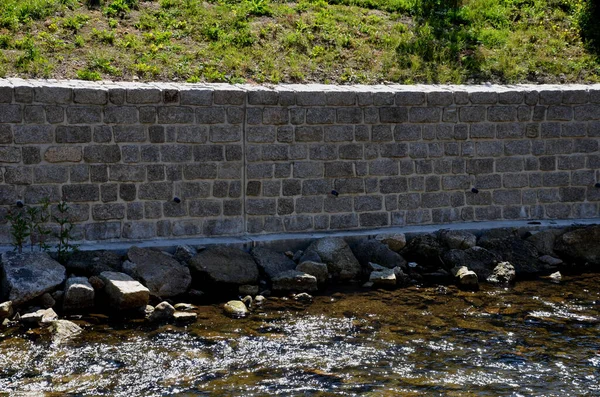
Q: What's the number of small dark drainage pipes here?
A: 5